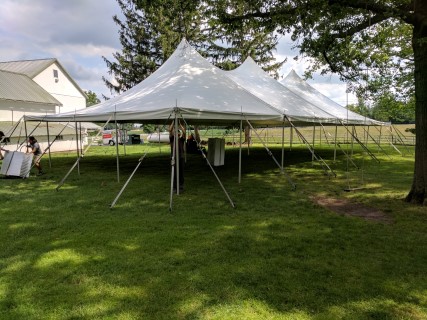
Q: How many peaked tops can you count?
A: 3